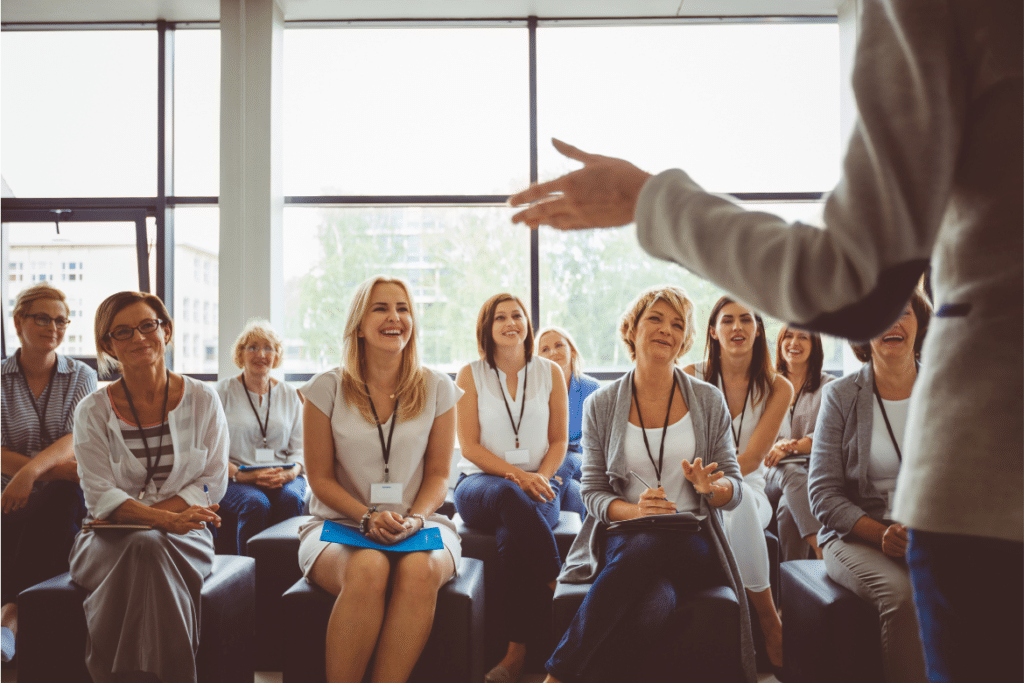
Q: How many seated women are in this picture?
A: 10